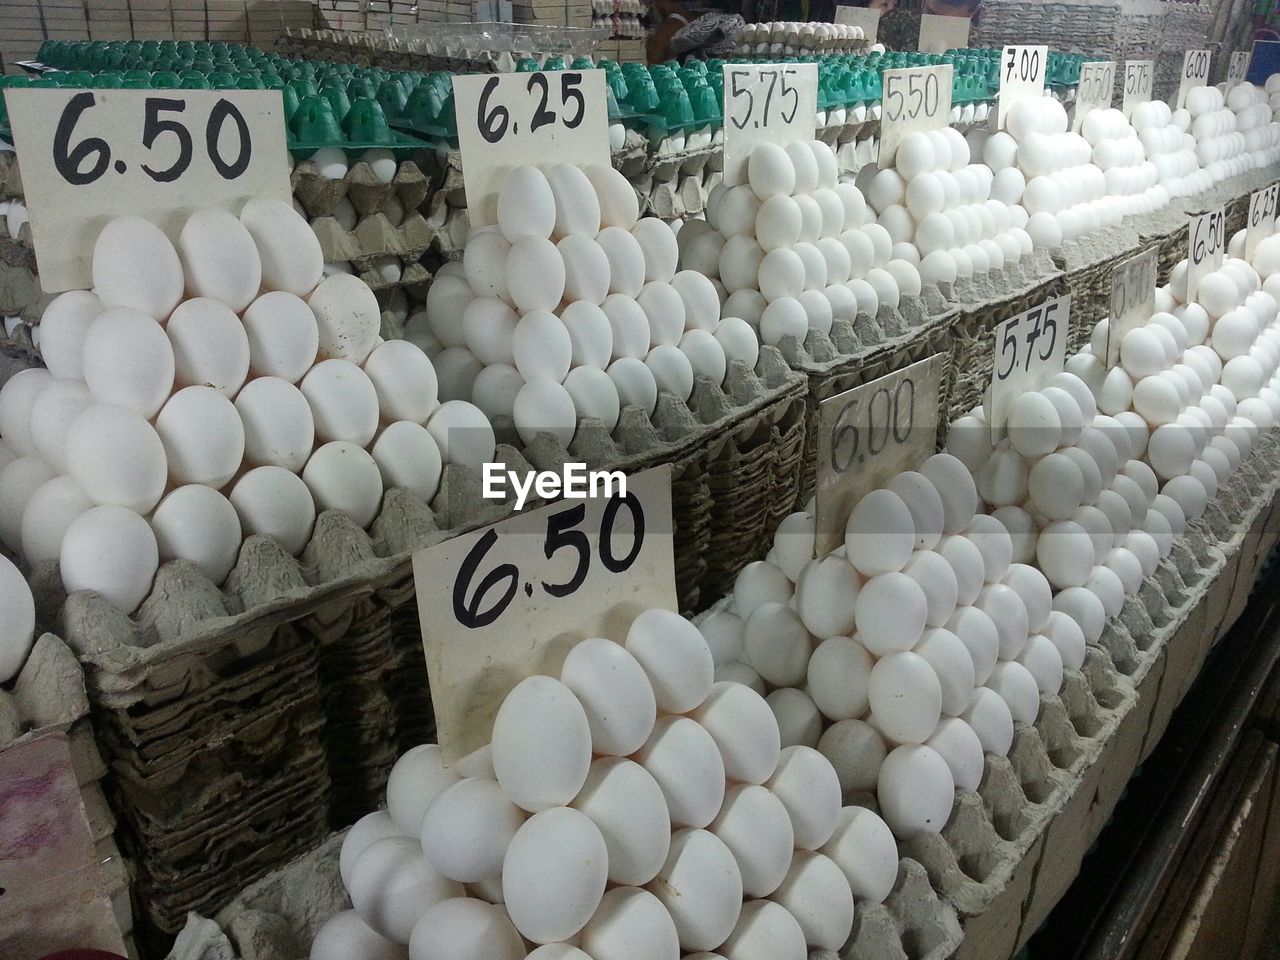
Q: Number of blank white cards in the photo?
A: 2